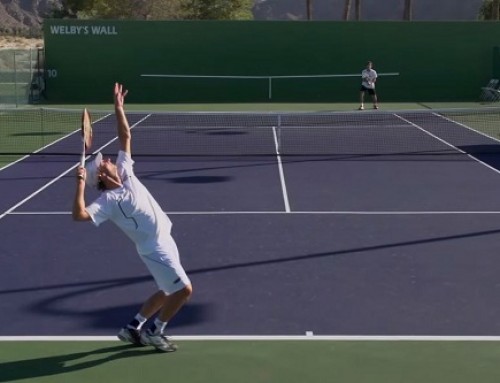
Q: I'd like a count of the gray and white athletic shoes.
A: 2